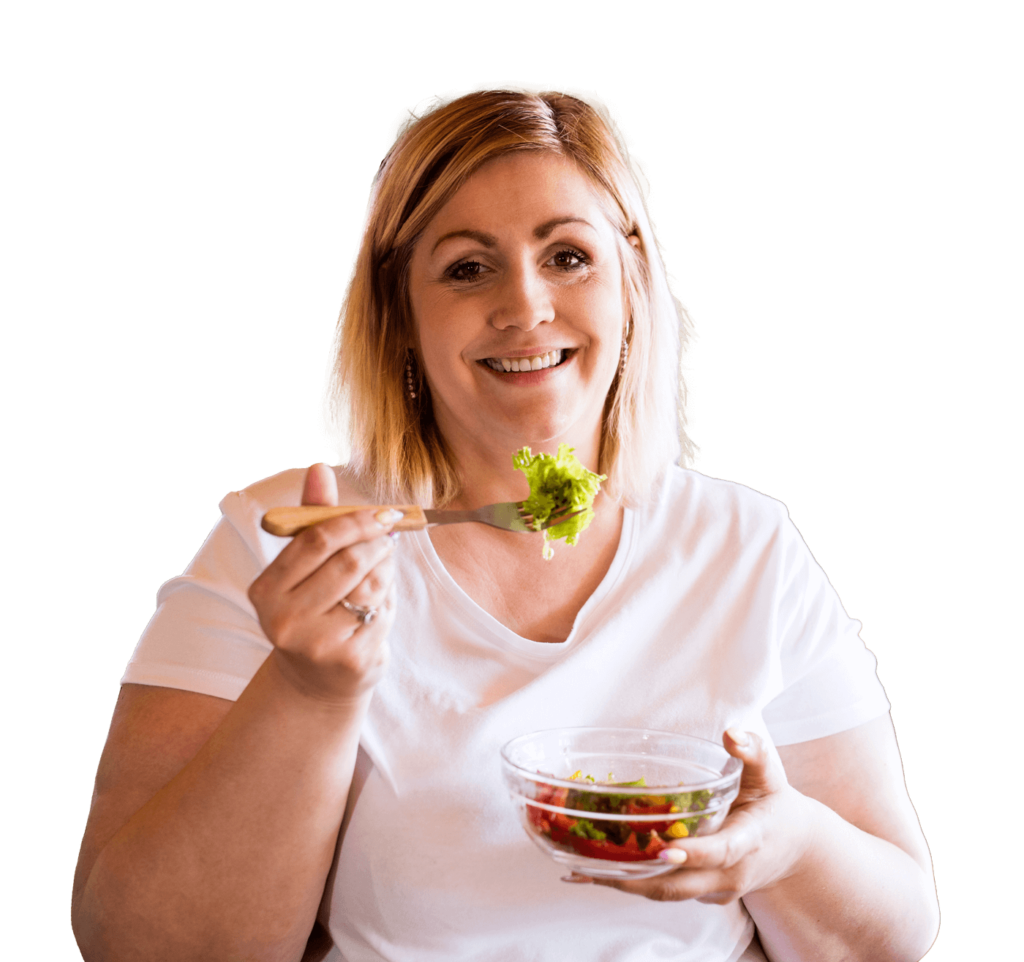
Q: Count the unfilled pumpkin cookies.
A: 0